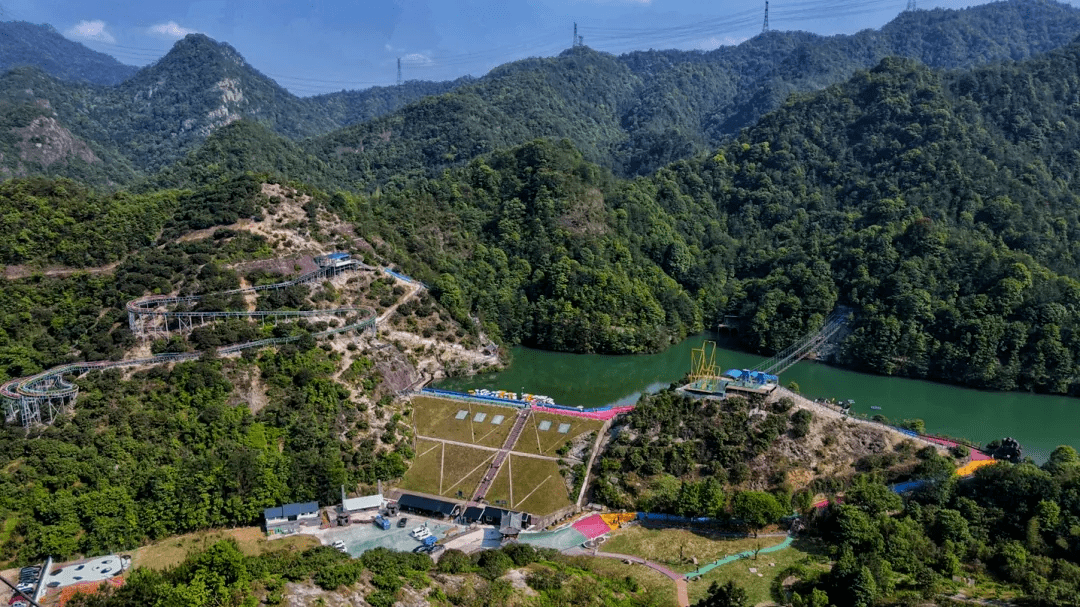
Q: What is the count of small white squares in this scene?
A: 5